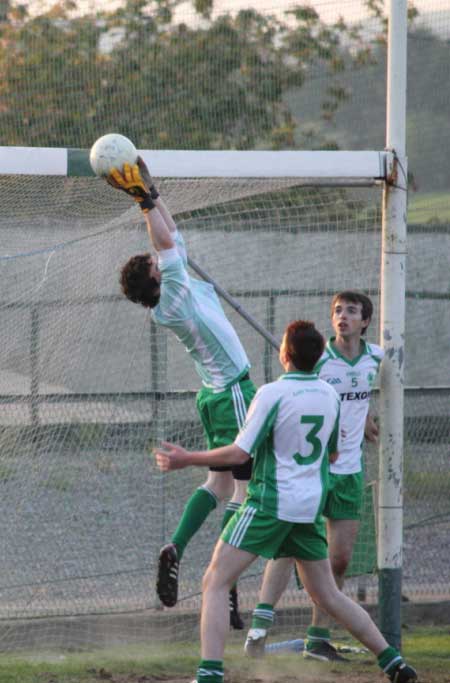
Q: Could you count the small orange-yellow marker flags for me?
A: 0